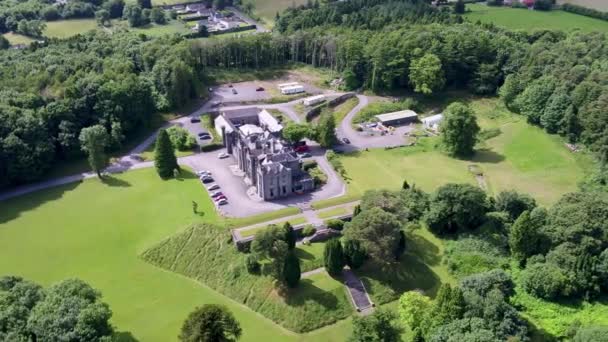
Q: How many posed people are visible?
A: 0